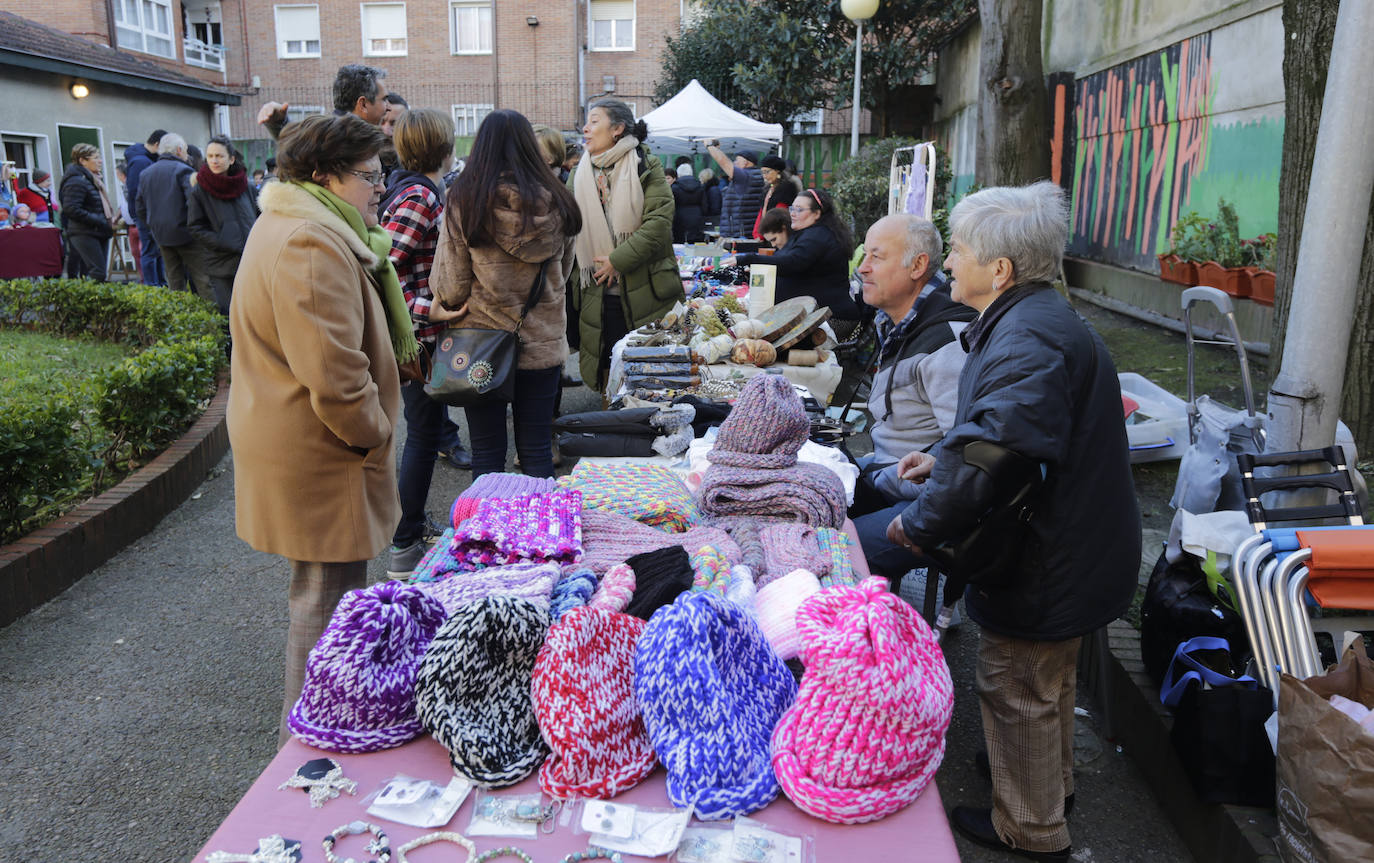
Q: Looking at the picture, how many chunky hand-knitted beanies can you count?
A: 6